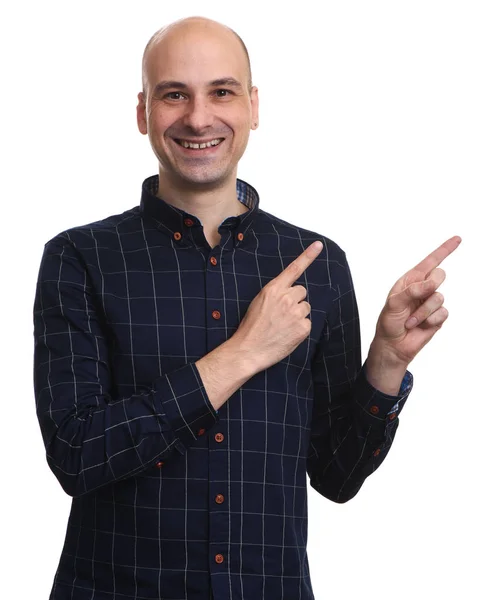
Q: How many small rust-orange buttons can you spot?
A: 13